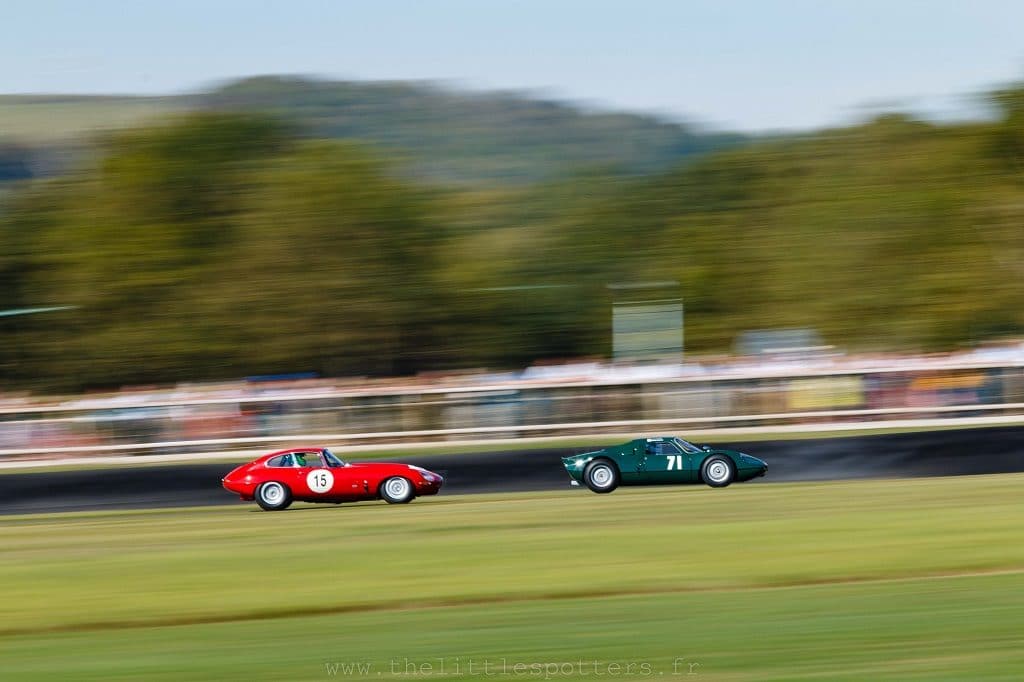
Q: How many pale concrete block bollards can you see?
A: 0